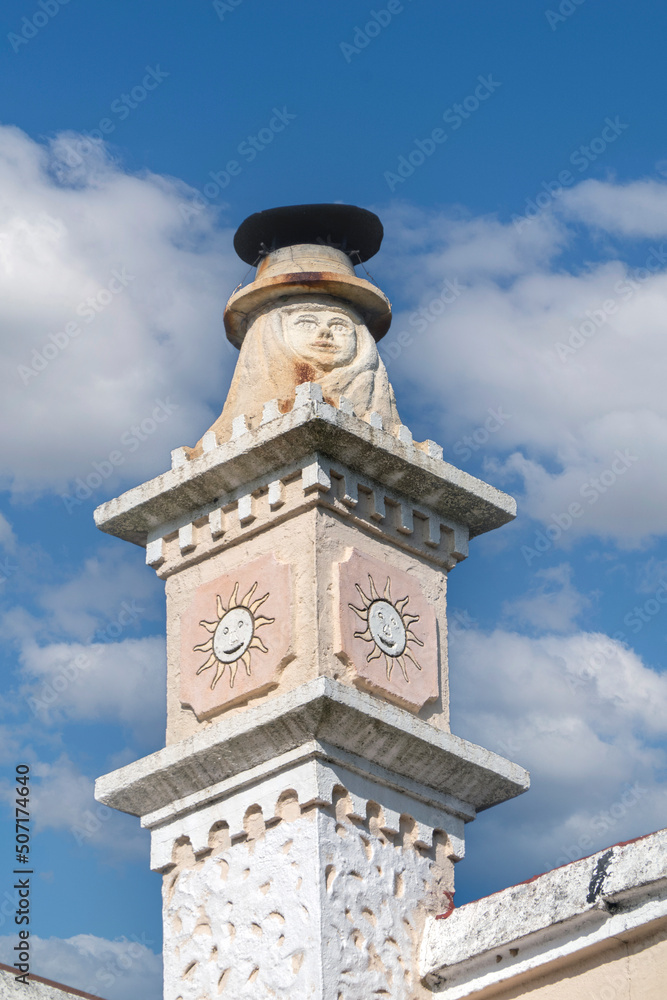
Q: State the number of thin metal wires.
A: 2